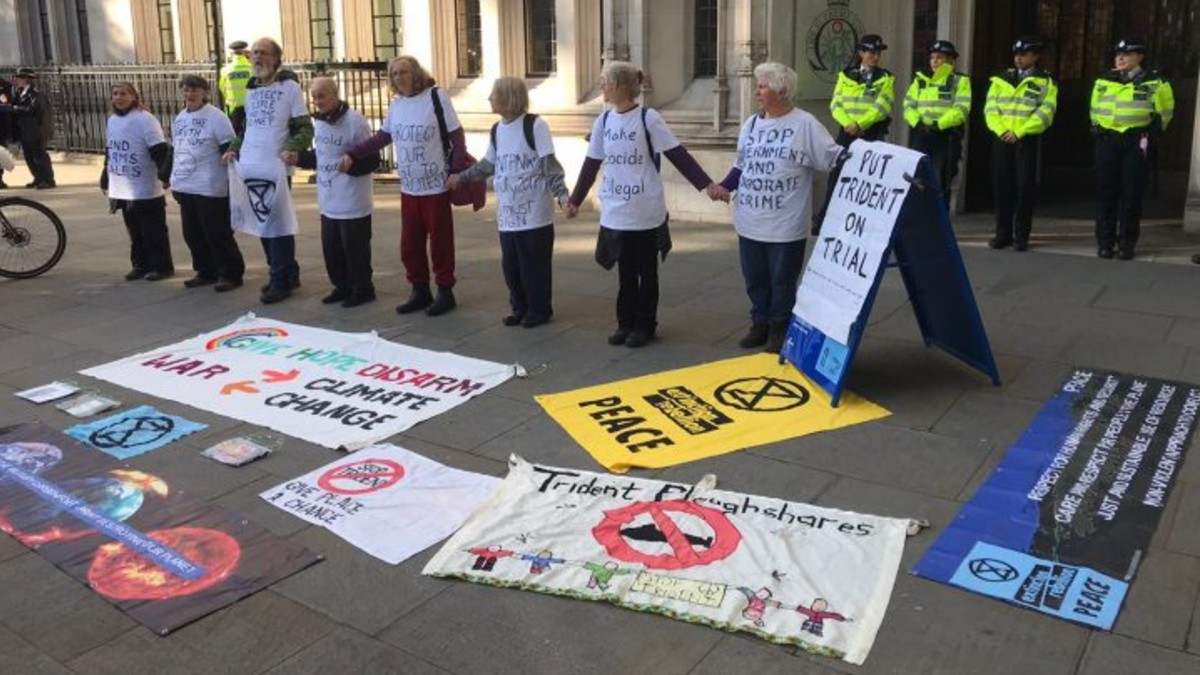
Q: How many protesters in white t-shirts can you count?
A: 8